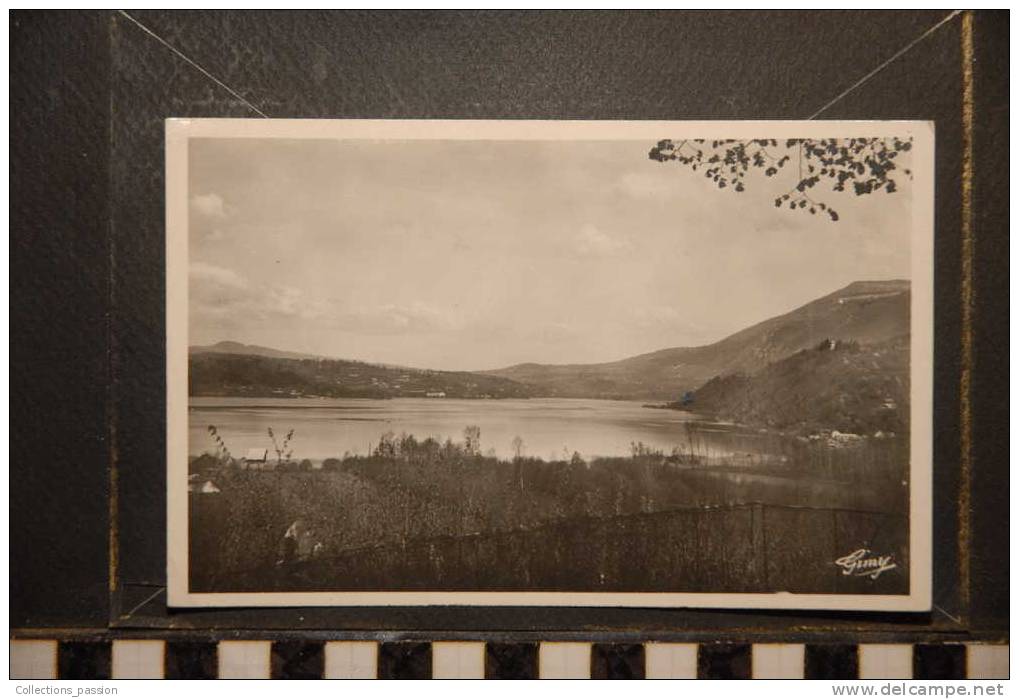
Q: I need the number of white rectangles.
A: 10